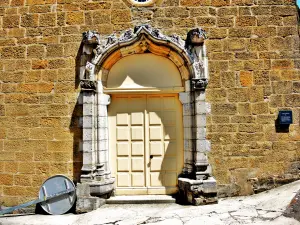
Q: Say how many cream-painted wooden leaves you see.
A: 2